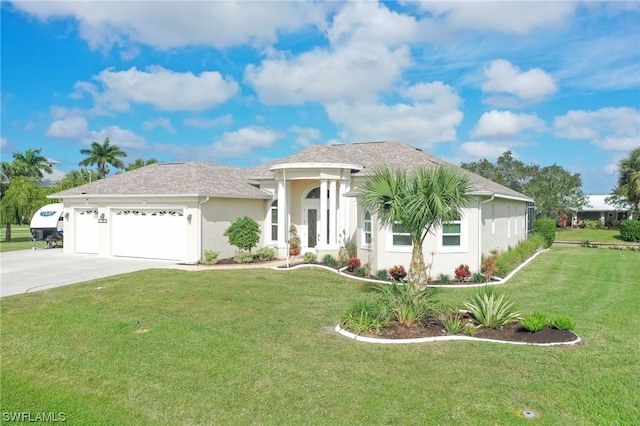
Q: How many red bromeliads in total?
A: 3